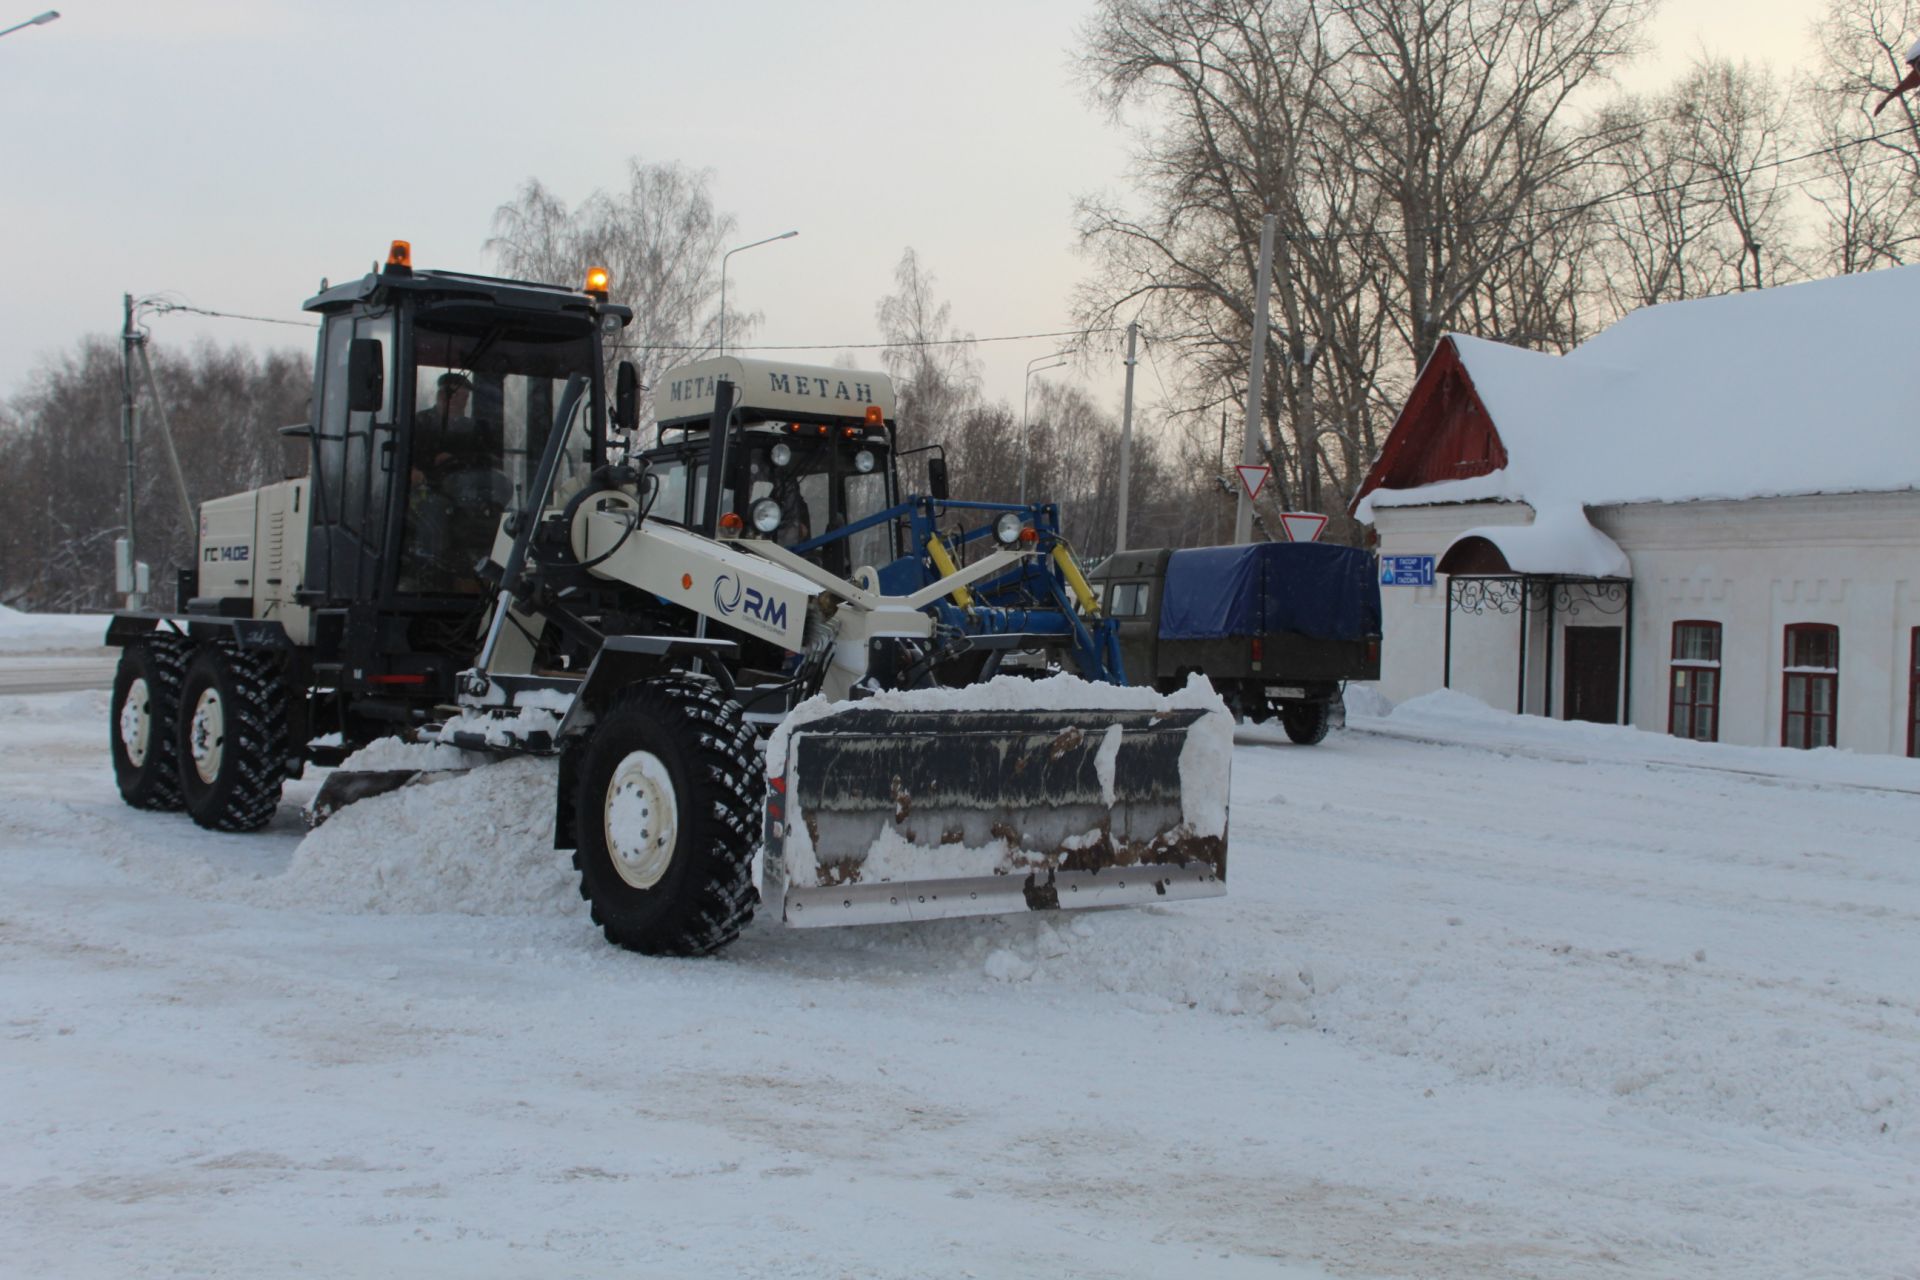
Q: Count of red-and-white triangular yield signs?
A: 2